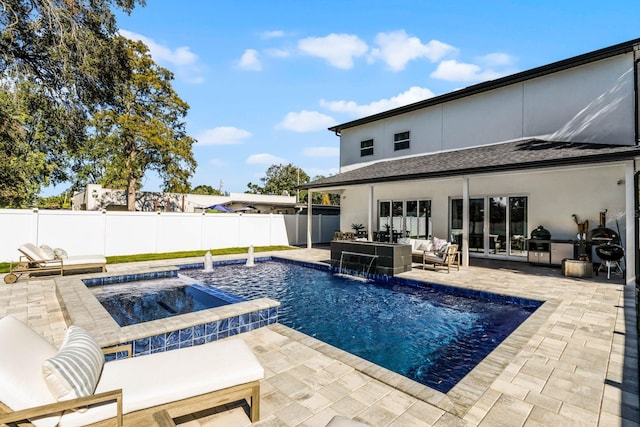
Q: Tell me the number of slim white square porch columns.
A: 4